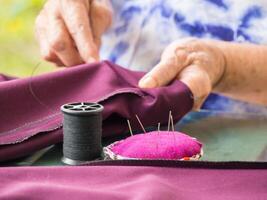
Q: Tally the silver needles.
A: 5